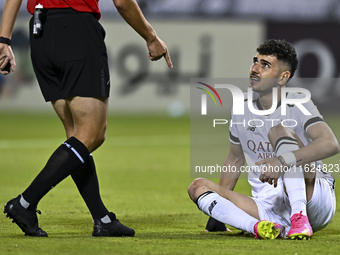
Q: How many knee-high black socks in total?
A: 2